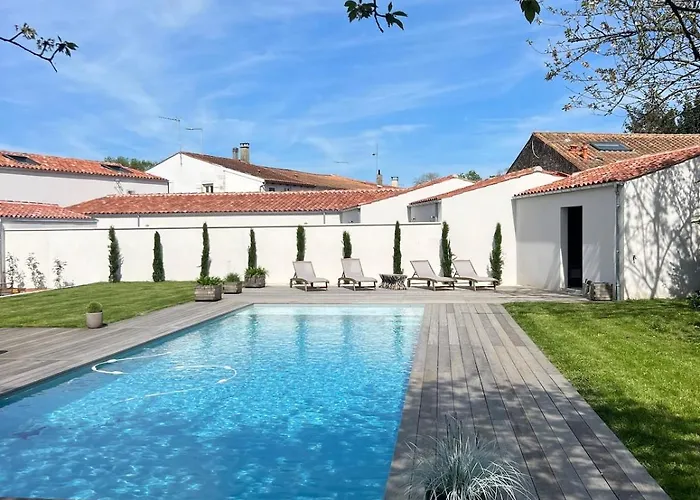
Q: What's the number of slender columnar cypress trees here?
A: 9